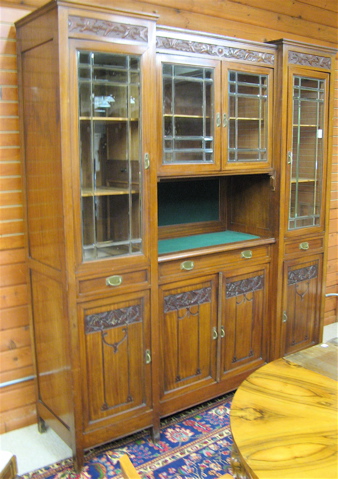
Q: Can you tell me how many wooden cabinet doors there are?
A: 4